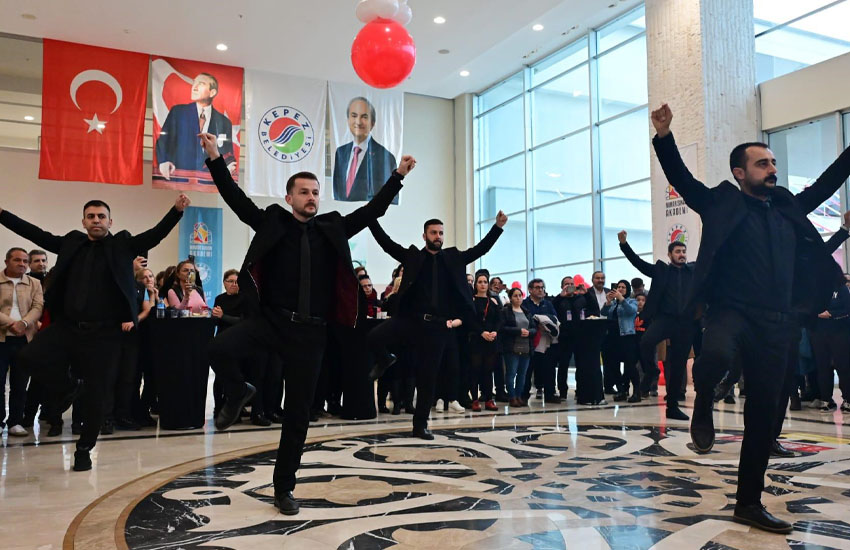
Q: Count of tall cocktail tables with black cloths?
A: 3